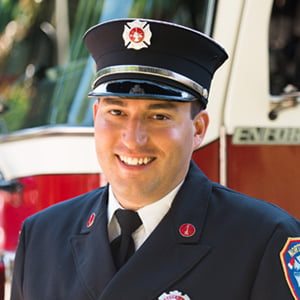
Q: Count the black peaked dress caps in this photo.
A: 1